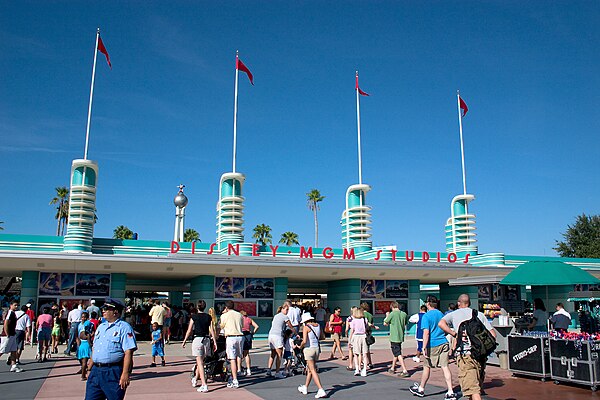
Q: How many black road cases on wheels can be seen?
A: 2